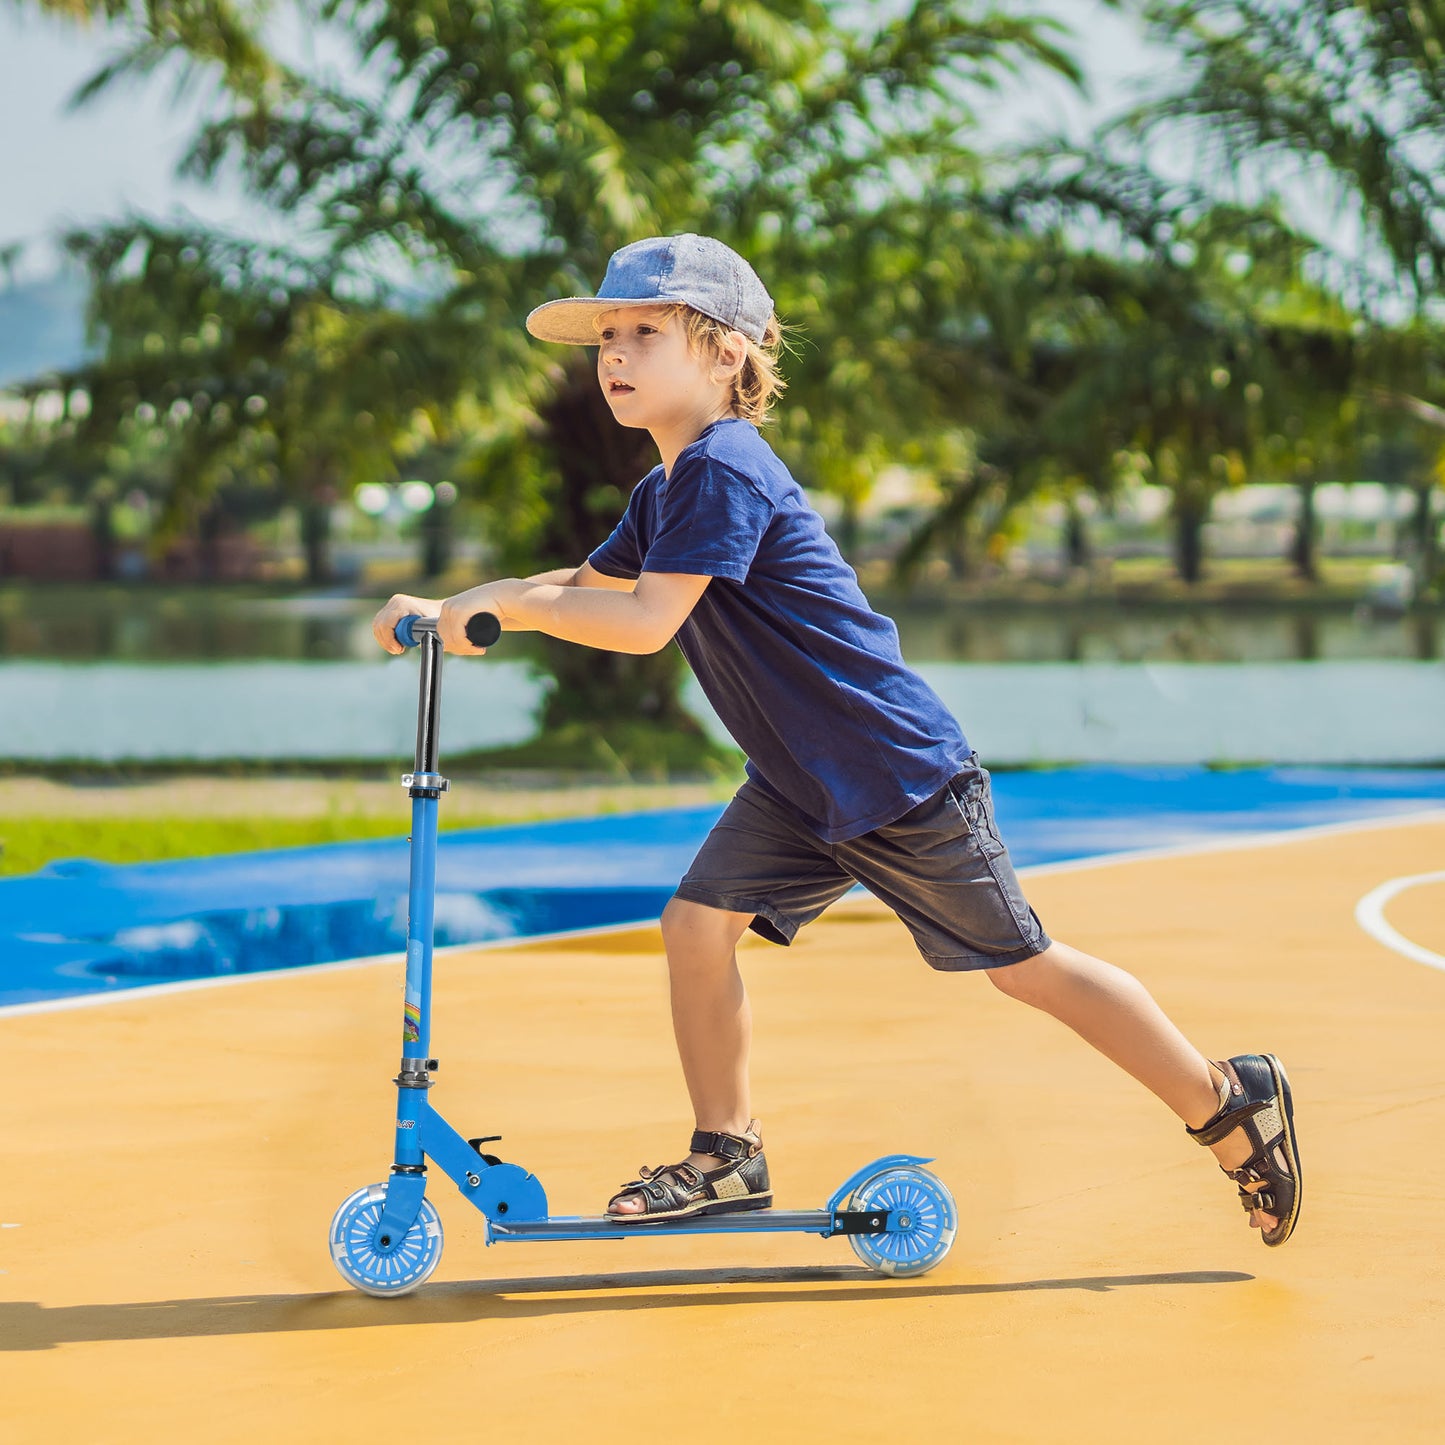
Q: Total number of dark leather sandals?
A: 2